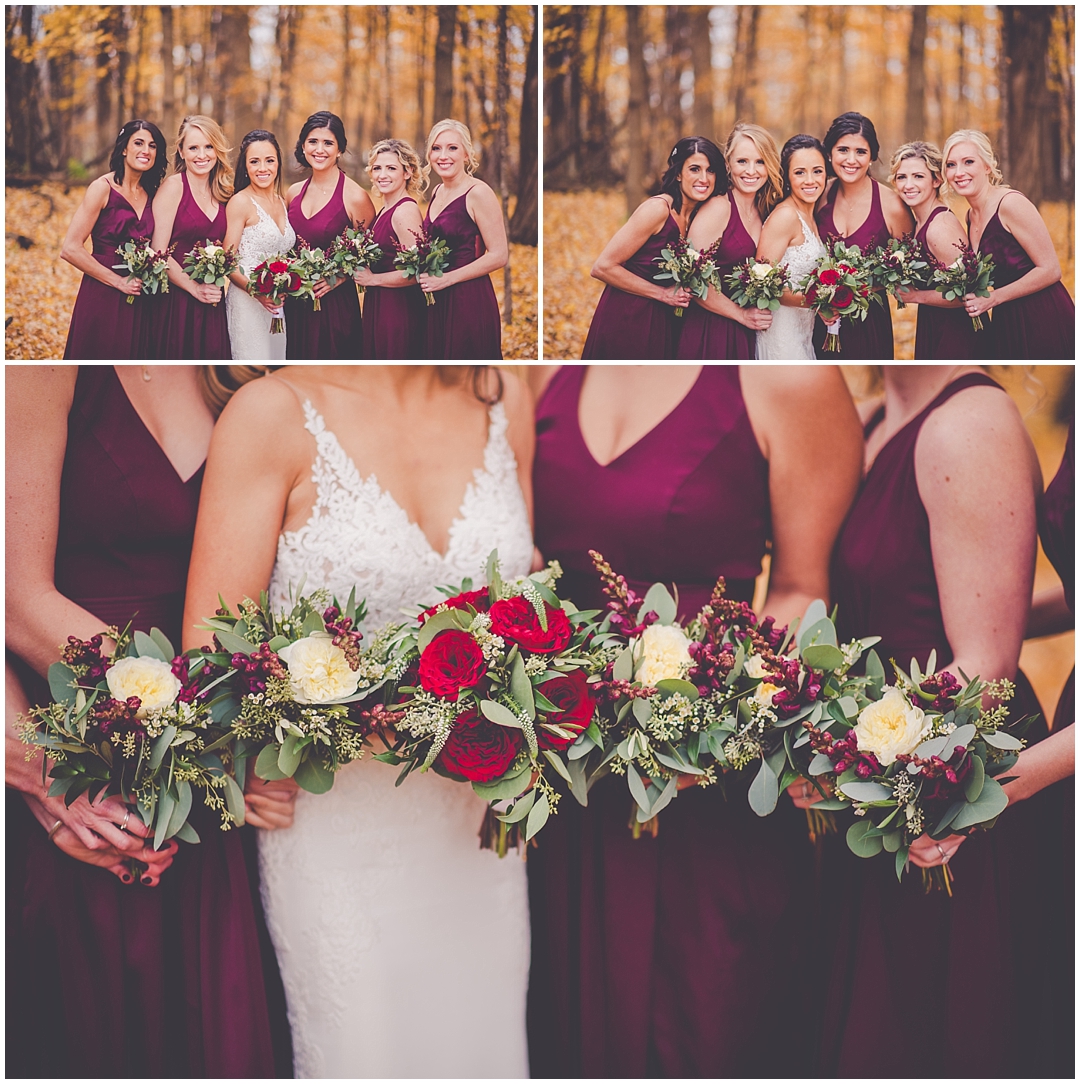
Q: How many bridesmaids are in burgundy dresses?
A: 5